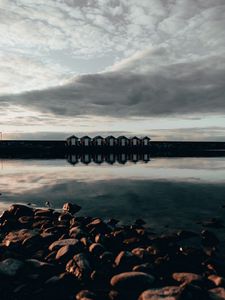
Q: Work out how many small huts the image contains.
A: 7